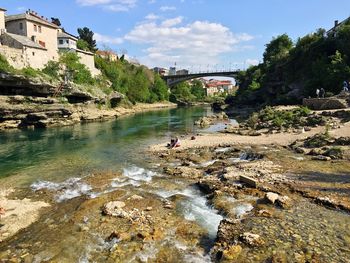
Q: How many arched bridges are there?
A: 1